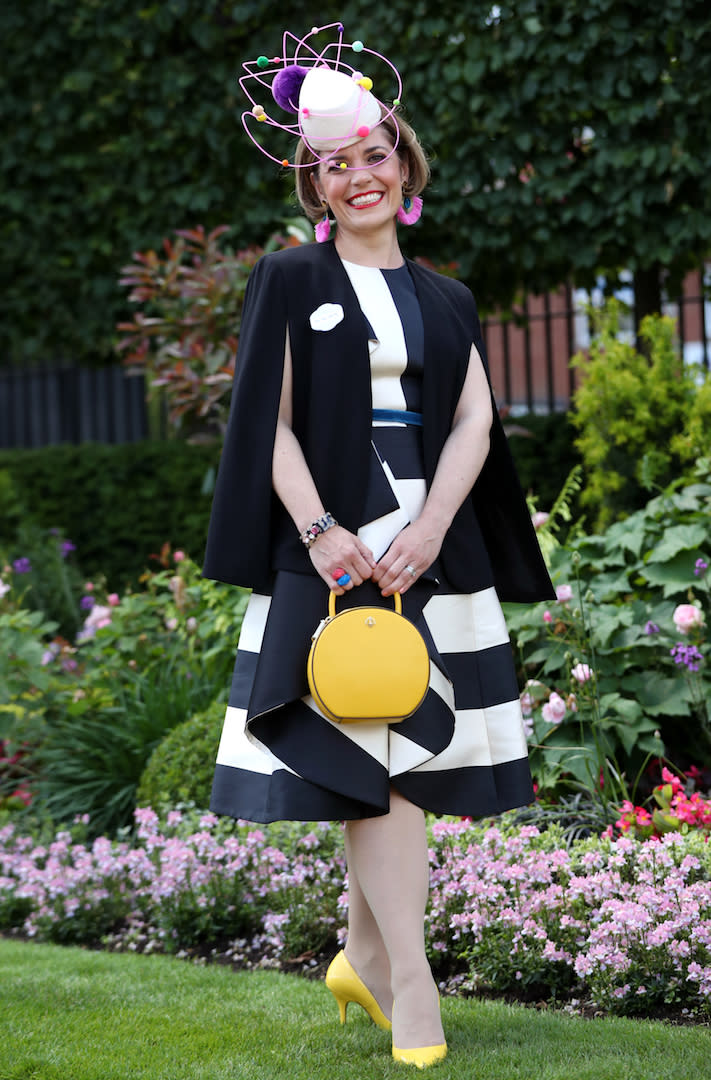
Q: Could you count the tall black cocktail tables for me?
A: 0